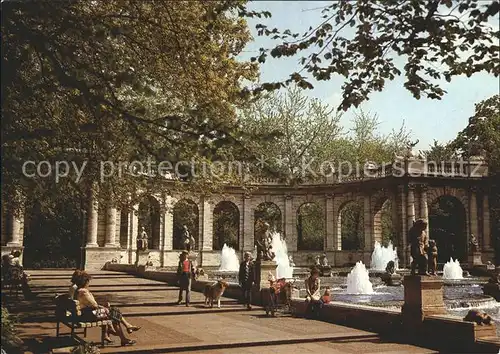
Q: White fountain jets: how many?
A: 5